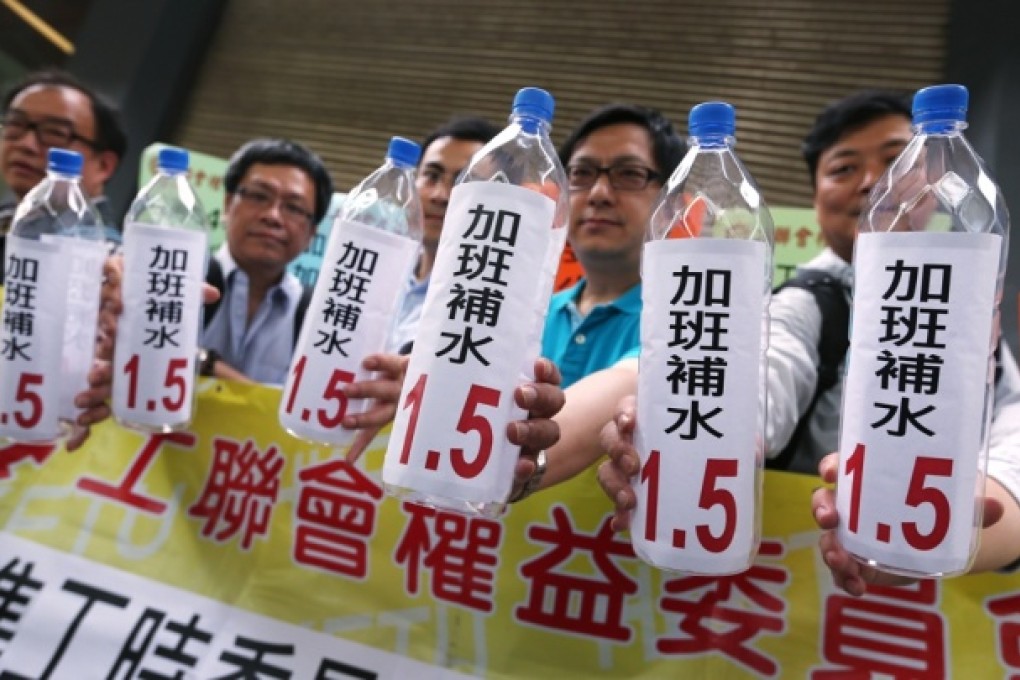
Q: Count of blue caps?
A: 6